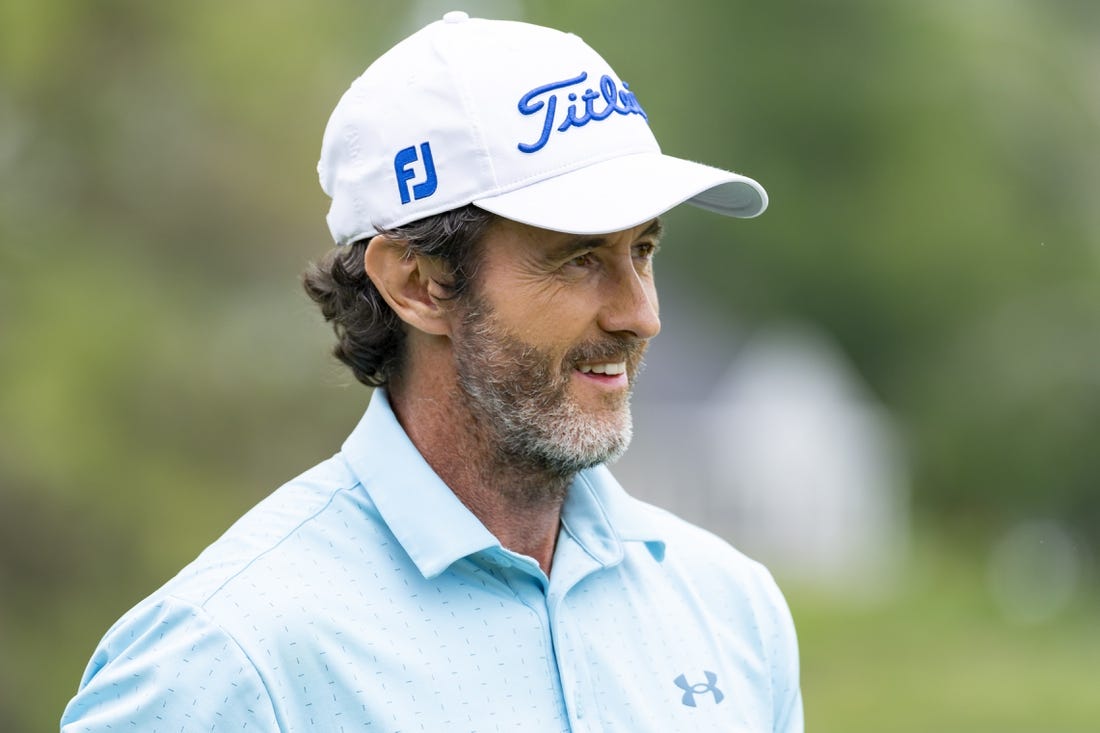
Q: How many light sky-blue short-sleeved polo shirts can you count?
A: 1